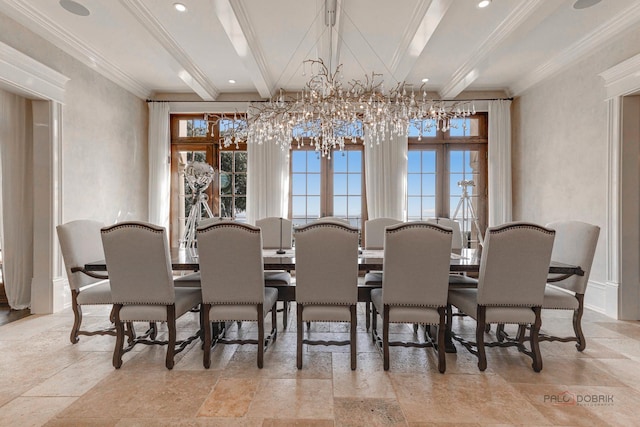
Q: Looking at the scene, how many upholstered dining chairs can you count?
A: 12